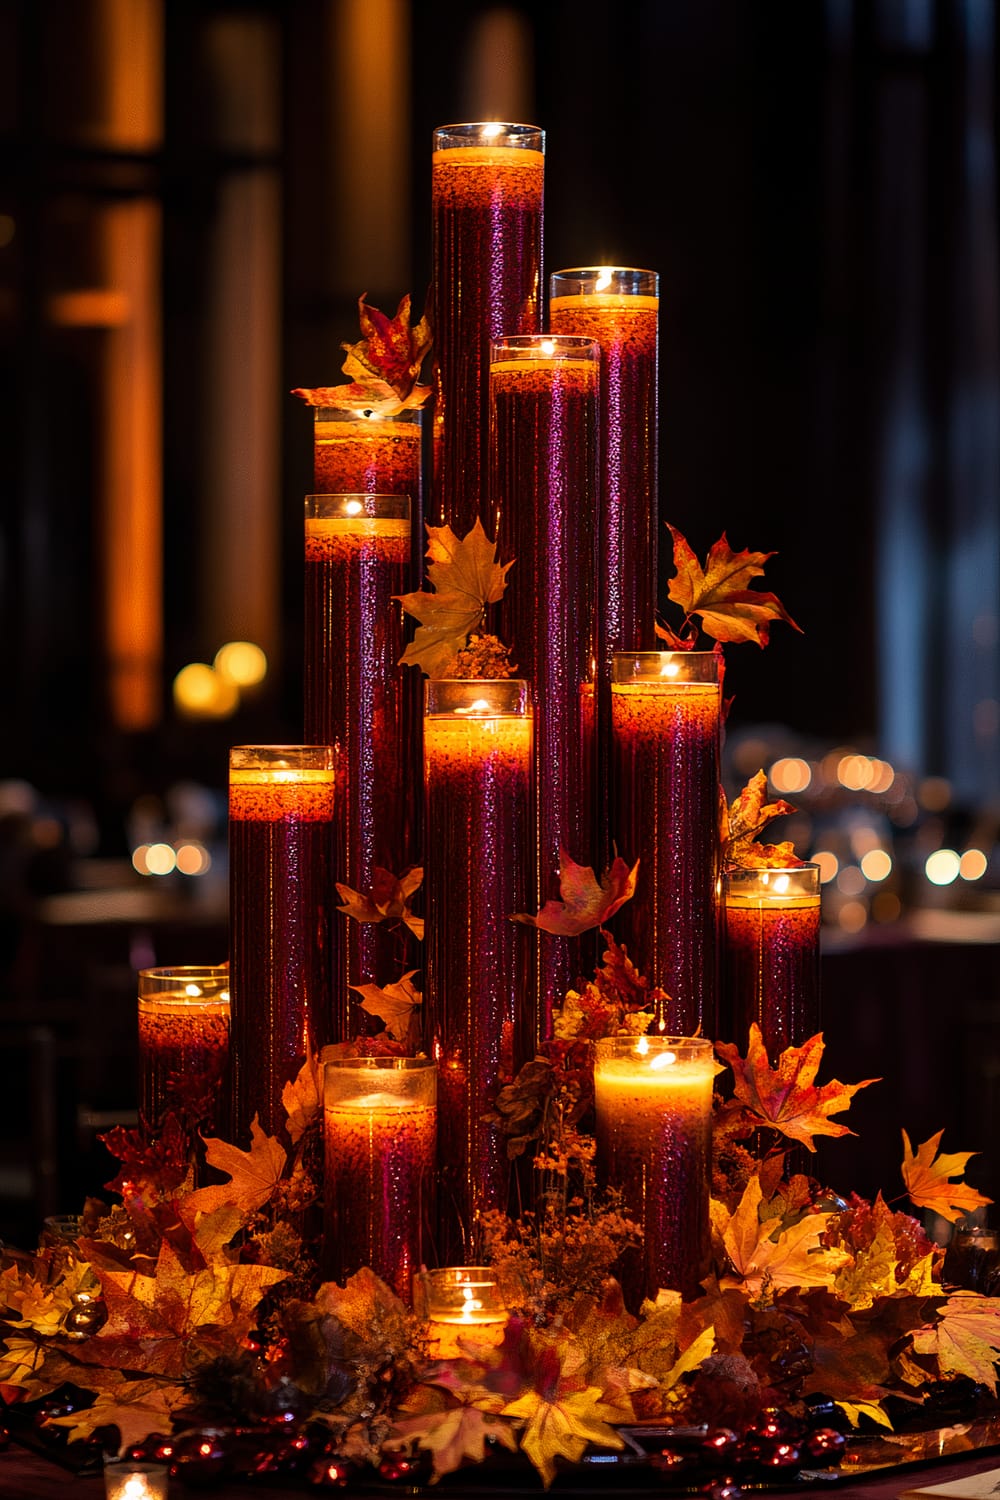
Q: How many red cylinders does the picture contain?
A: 12